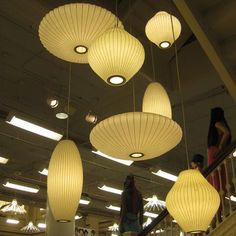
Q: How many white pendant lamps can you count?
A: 7